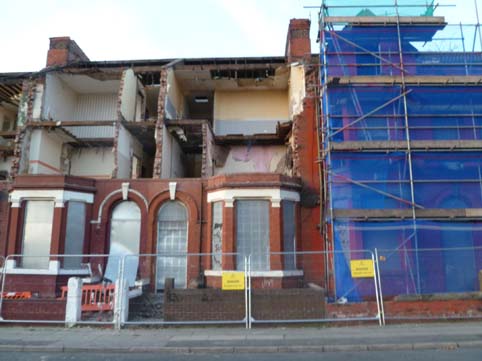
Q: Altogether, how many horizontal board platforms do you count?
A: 4